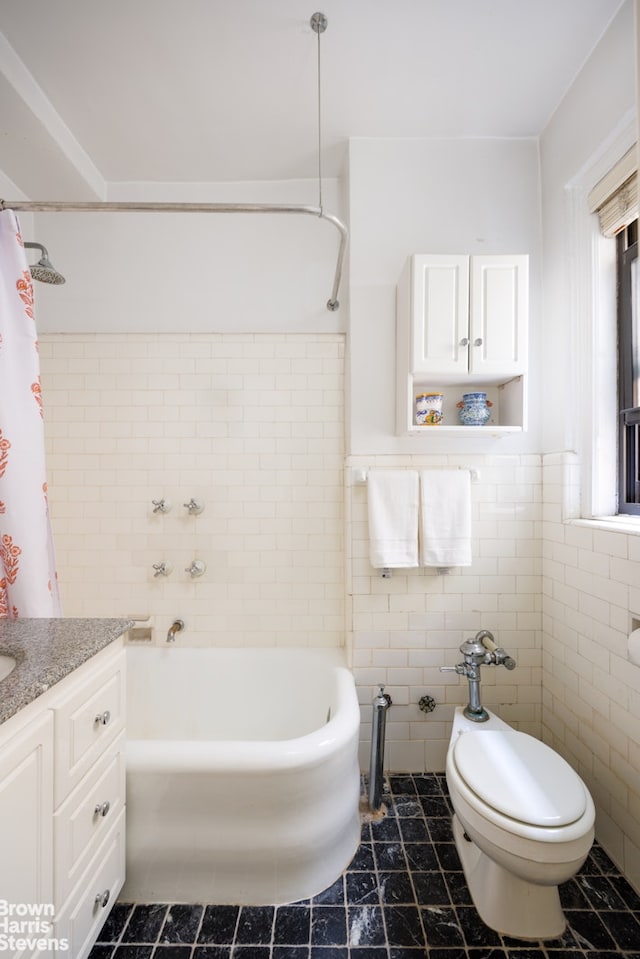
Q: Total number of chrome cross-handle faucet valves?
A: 4